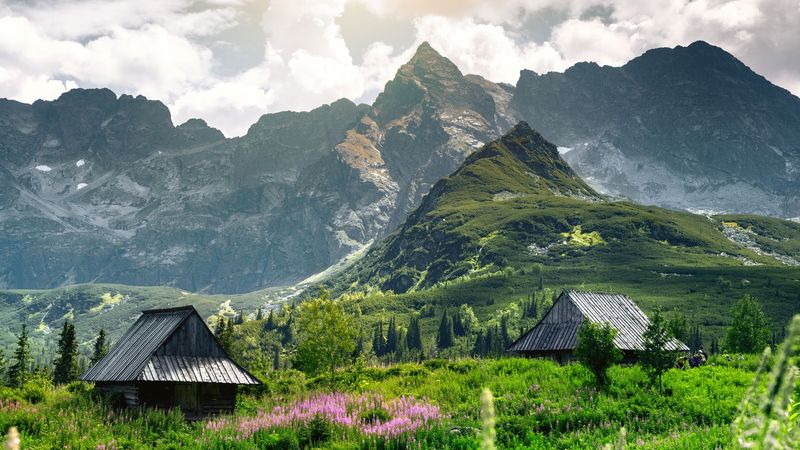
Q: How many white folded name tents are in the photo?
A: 0